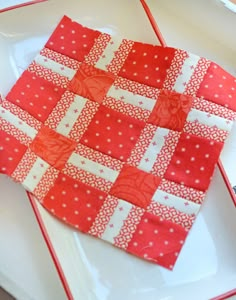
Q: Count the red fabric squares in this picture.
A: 13